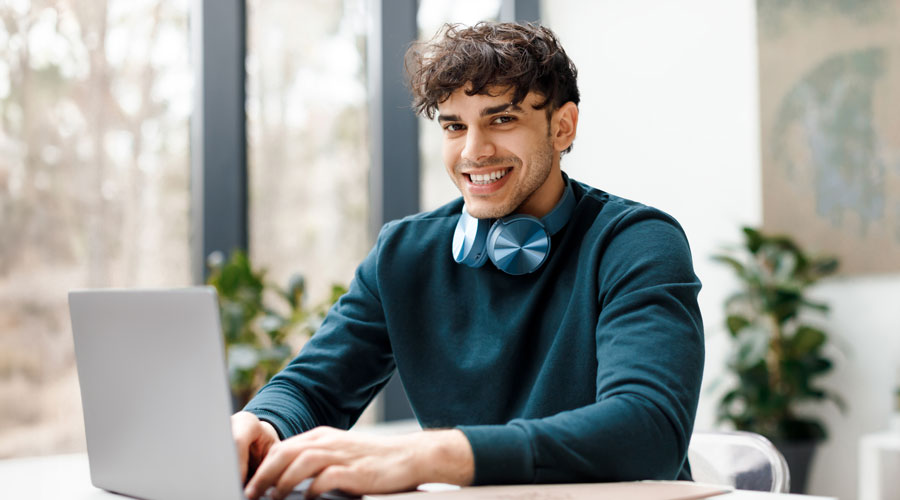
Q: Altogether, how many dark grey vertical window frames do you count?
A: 3